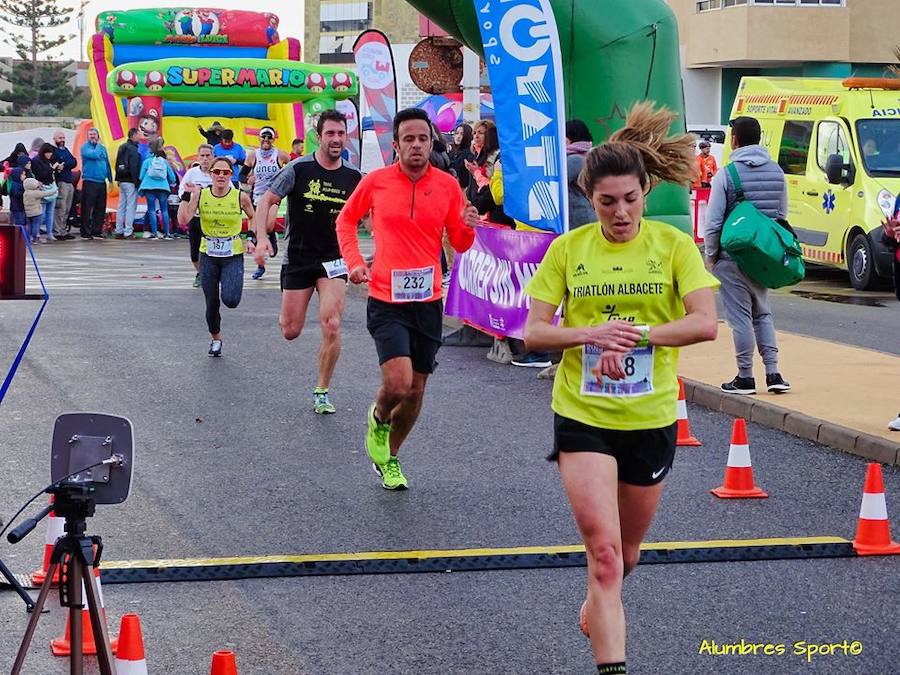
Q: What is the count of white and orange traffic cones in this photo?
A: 7